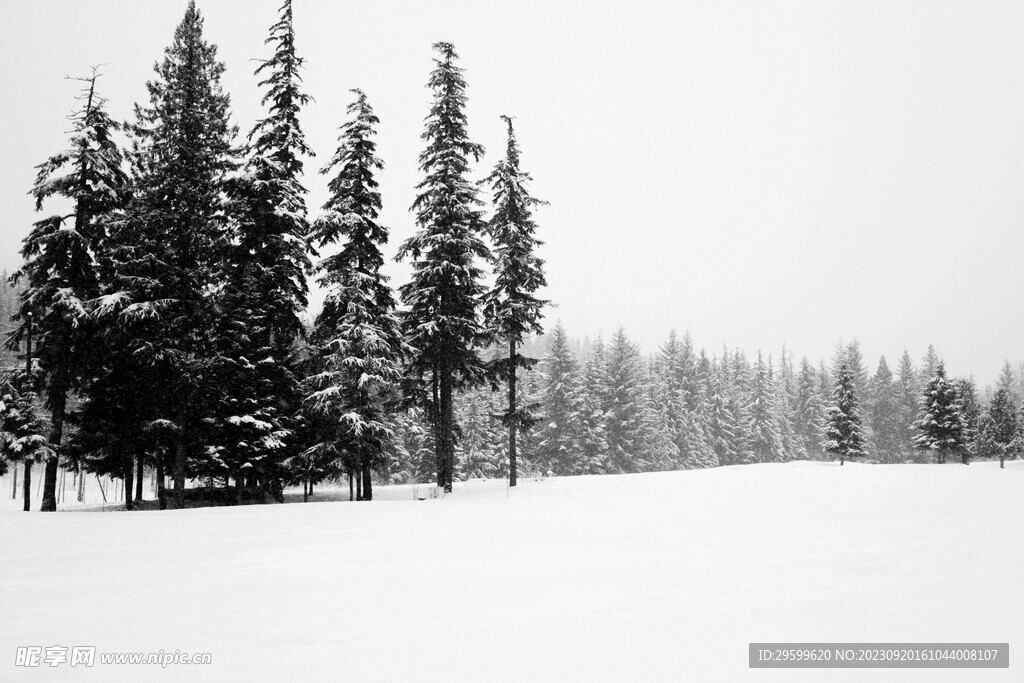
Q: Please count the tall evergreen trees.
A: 6